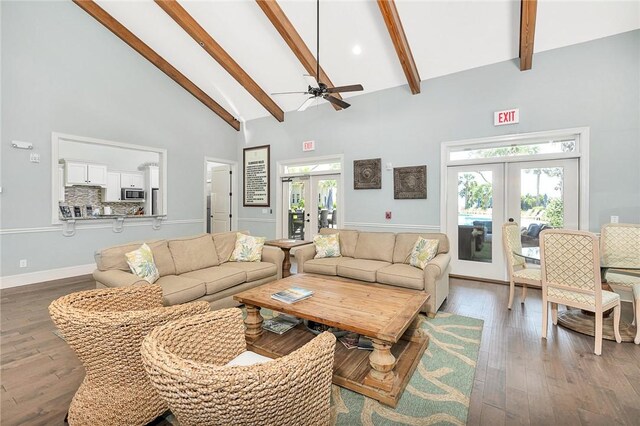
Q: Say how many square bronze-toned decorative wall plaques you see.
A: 2